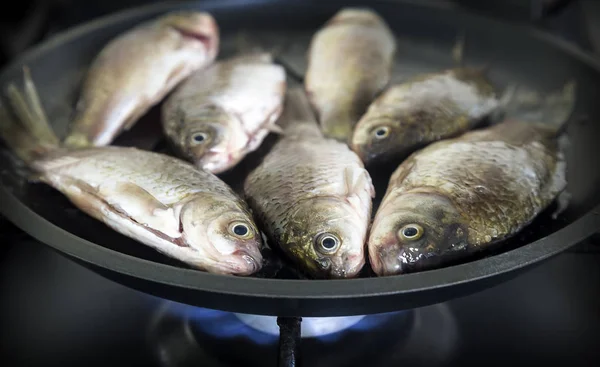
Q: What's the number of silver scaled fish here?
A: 7